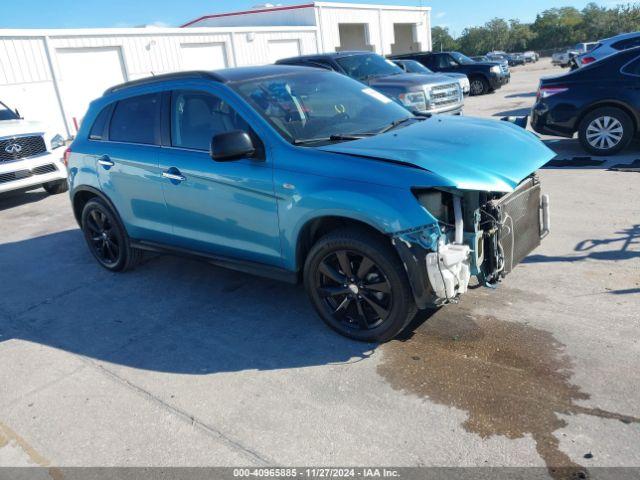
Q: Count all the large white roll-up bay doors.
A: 3